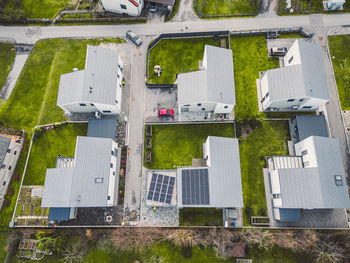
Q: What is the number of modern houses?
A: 6